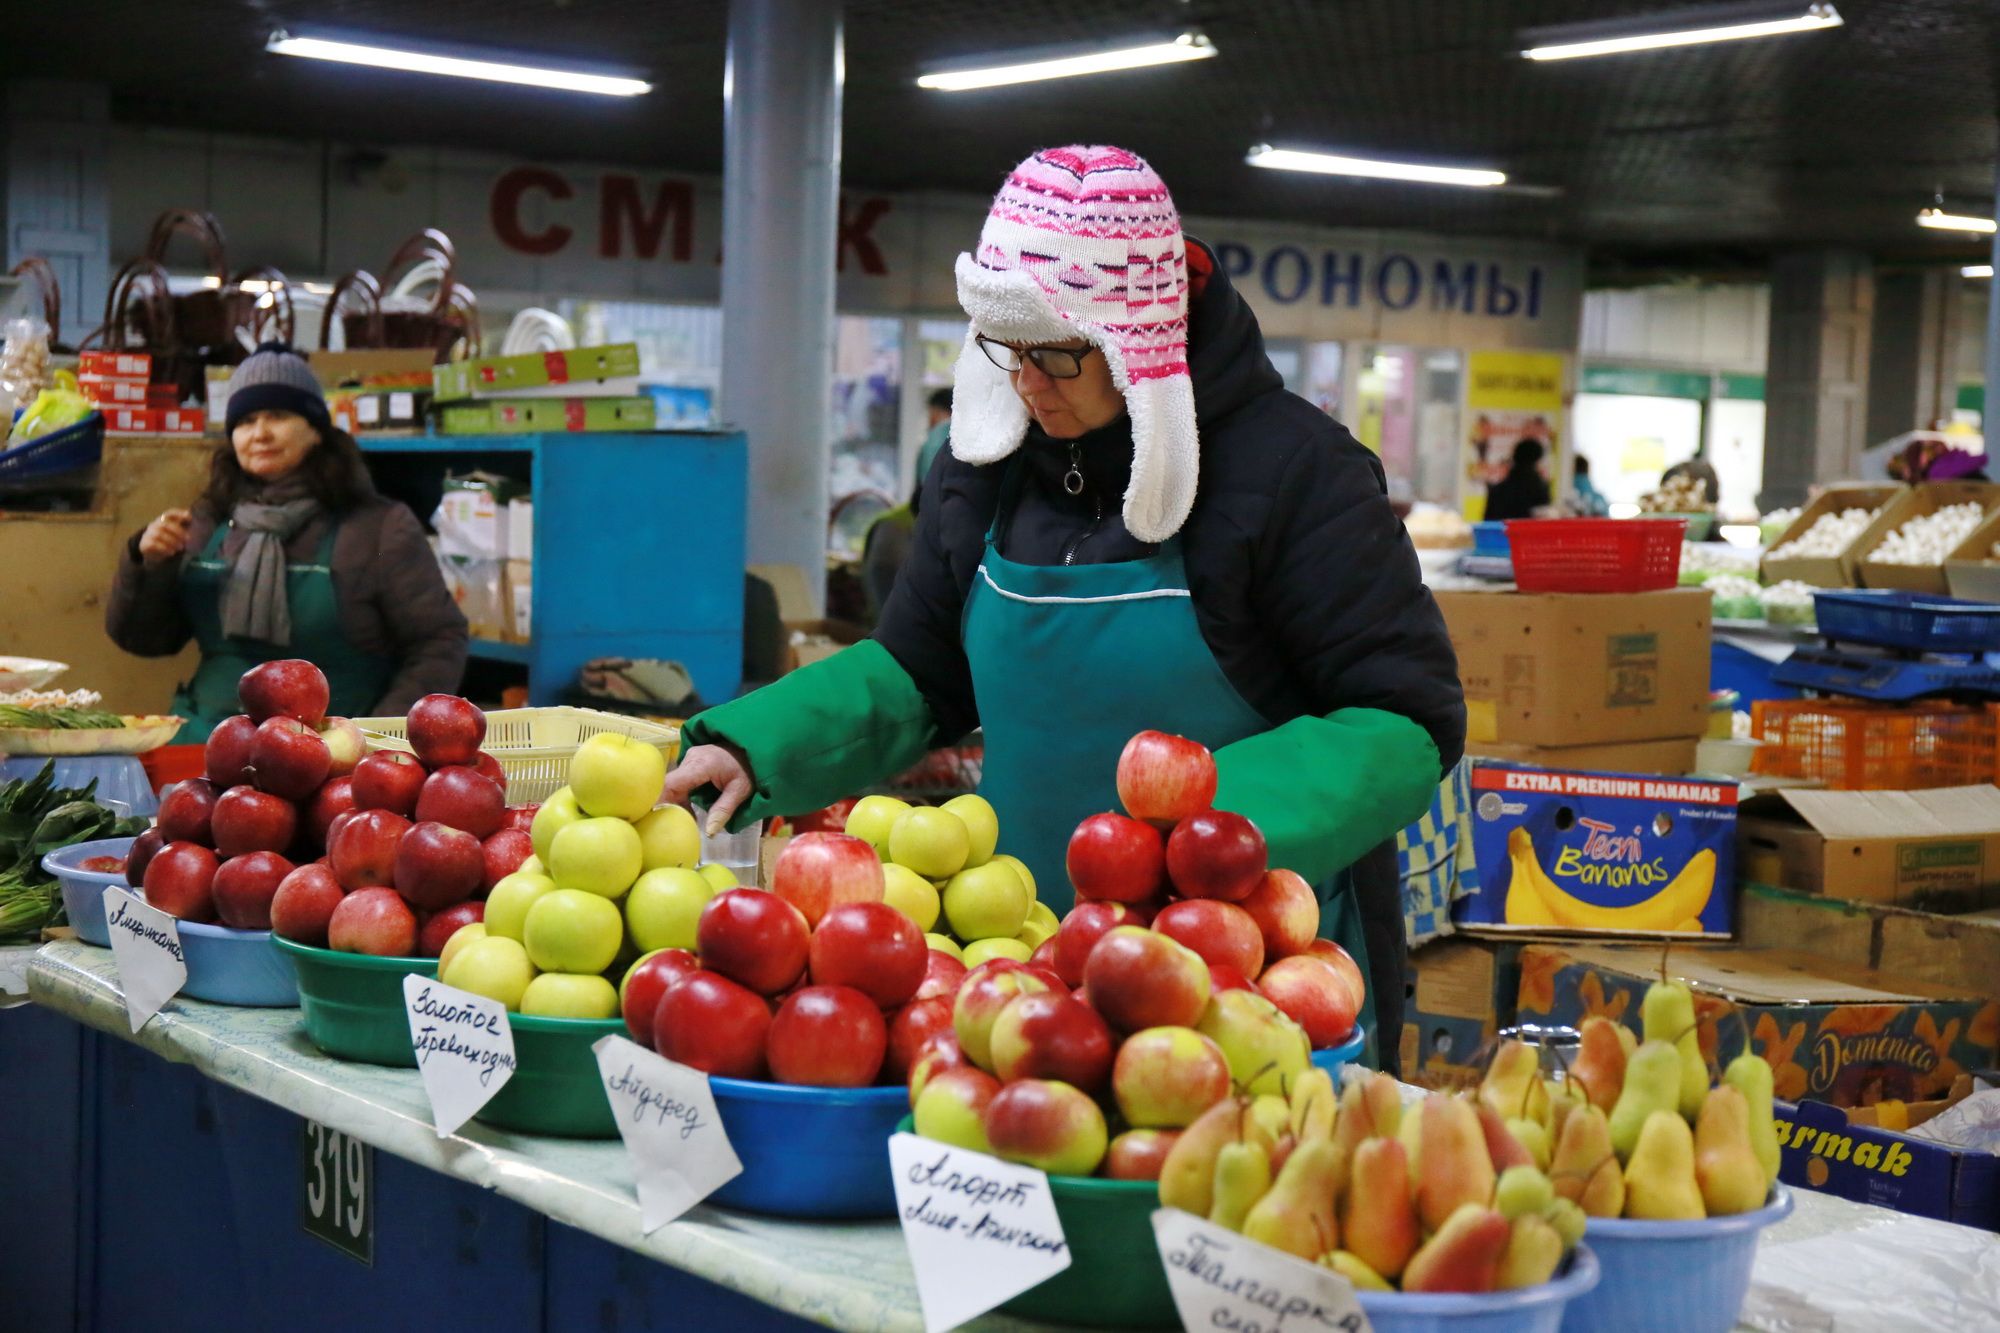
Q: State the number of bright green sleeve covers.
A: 2